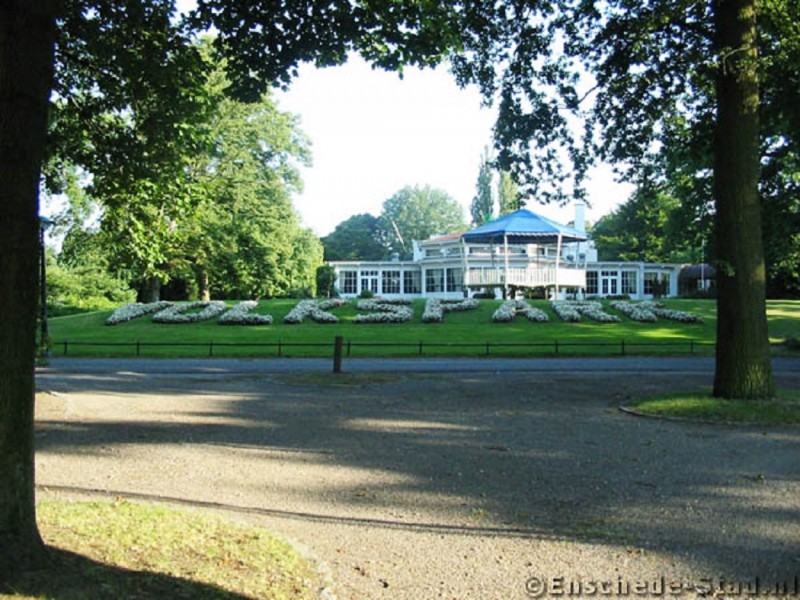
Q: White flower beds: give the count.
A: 9